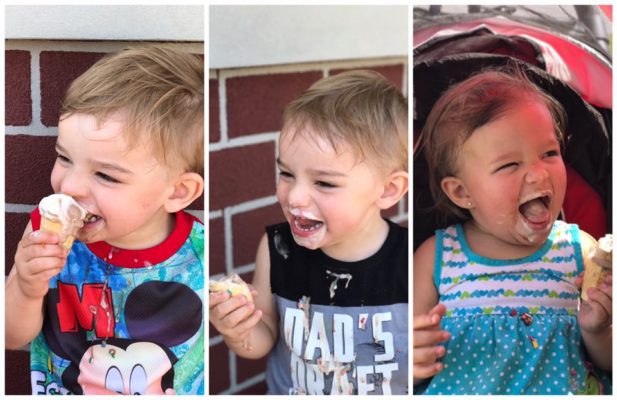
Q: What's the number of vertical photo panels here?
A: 3